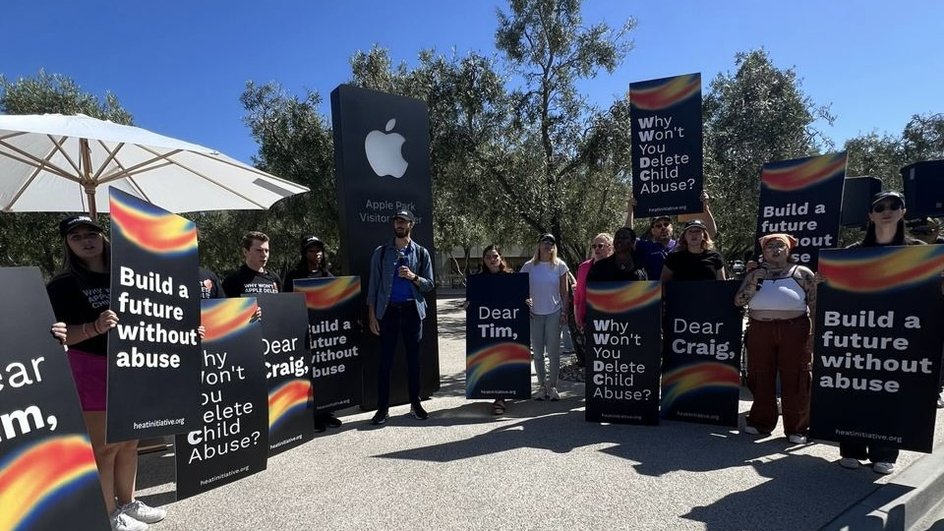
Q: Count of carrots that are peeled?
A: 0